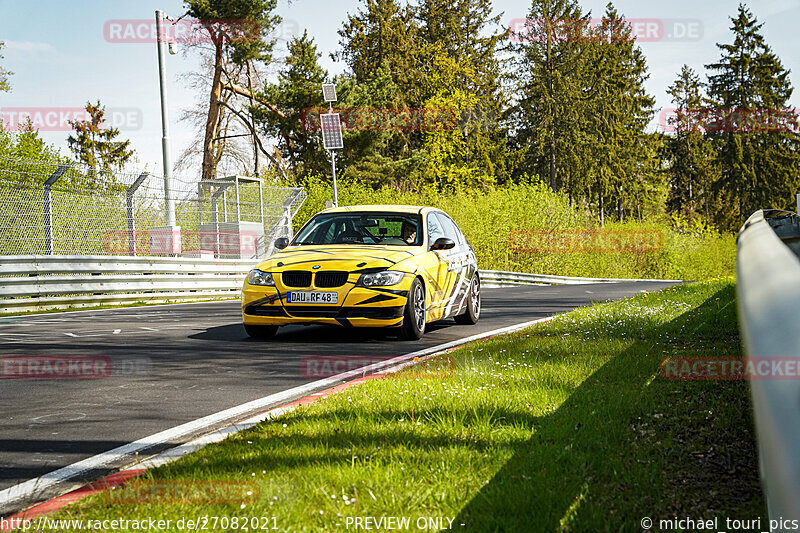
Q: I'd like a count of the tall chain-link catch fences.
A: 1